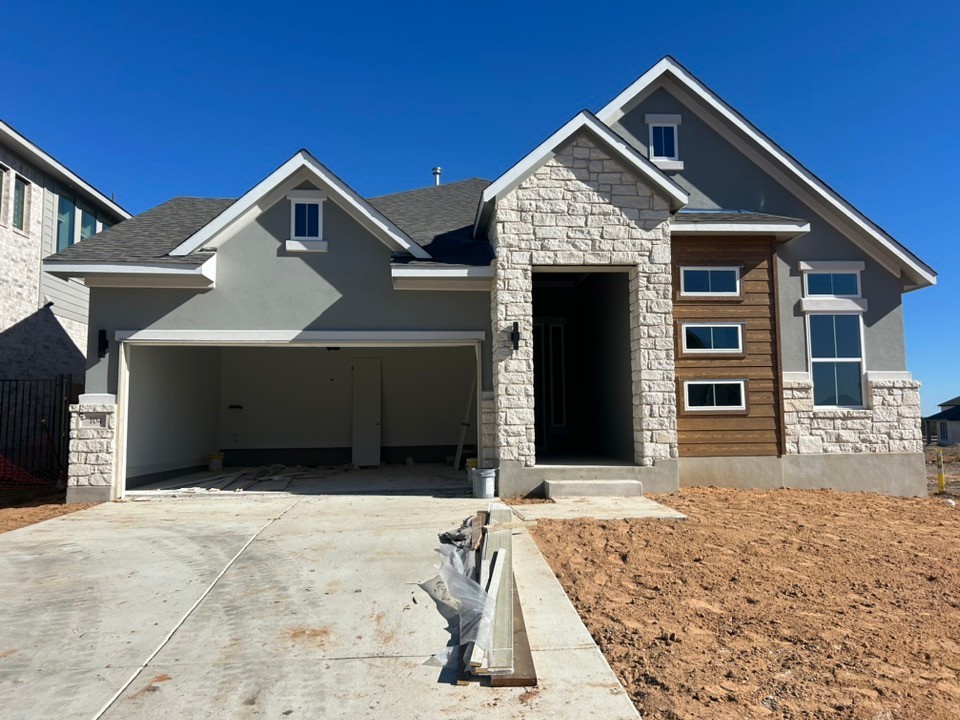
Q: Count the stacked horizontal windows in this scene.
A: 3